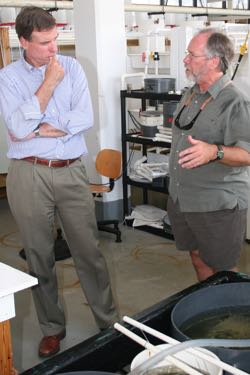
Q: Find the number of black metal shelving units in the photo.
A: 1